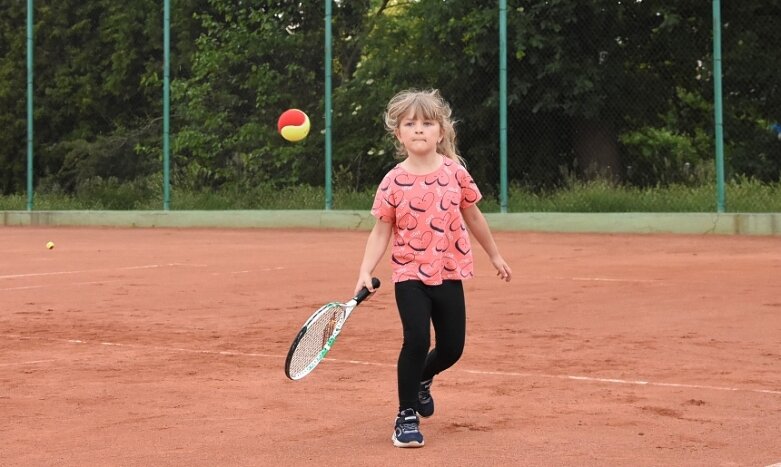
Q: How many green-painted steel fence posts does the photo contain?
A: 5